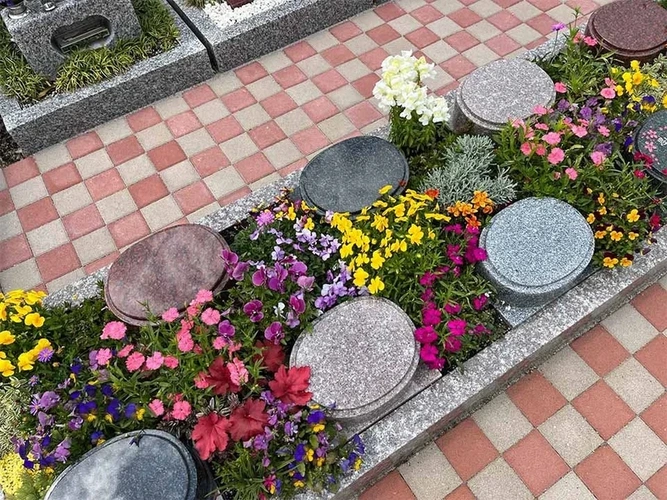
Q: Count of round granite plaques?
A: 8